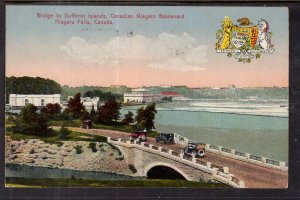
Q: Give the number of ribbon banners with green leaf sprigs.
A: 1